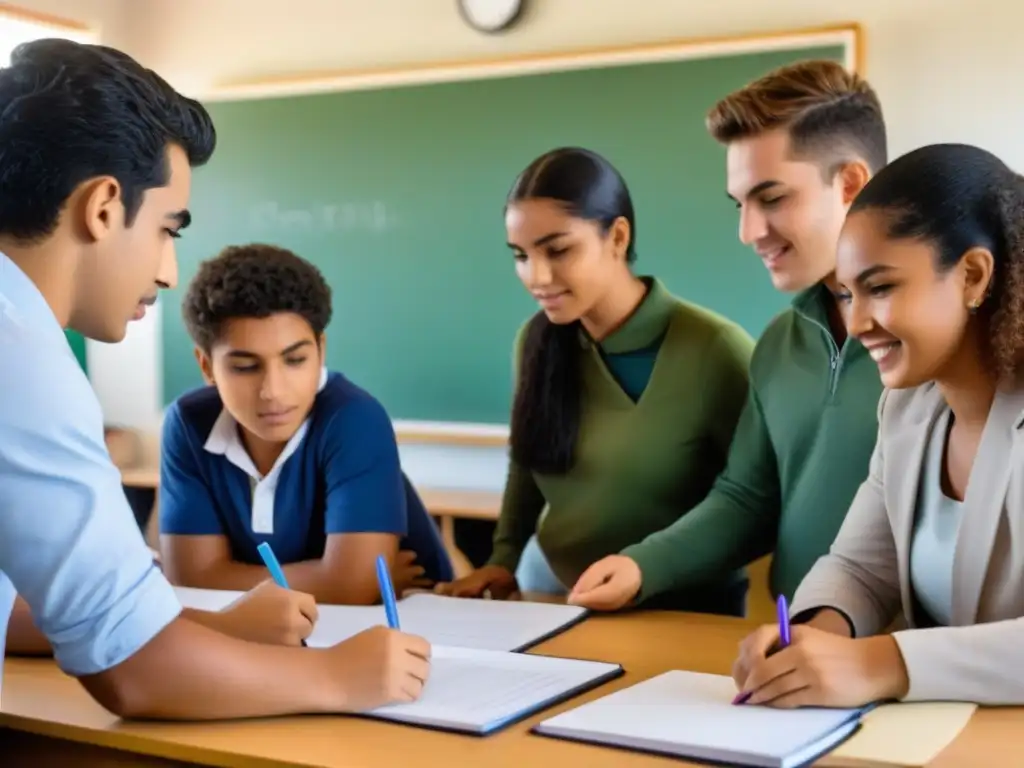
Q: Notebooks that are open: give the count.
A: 3